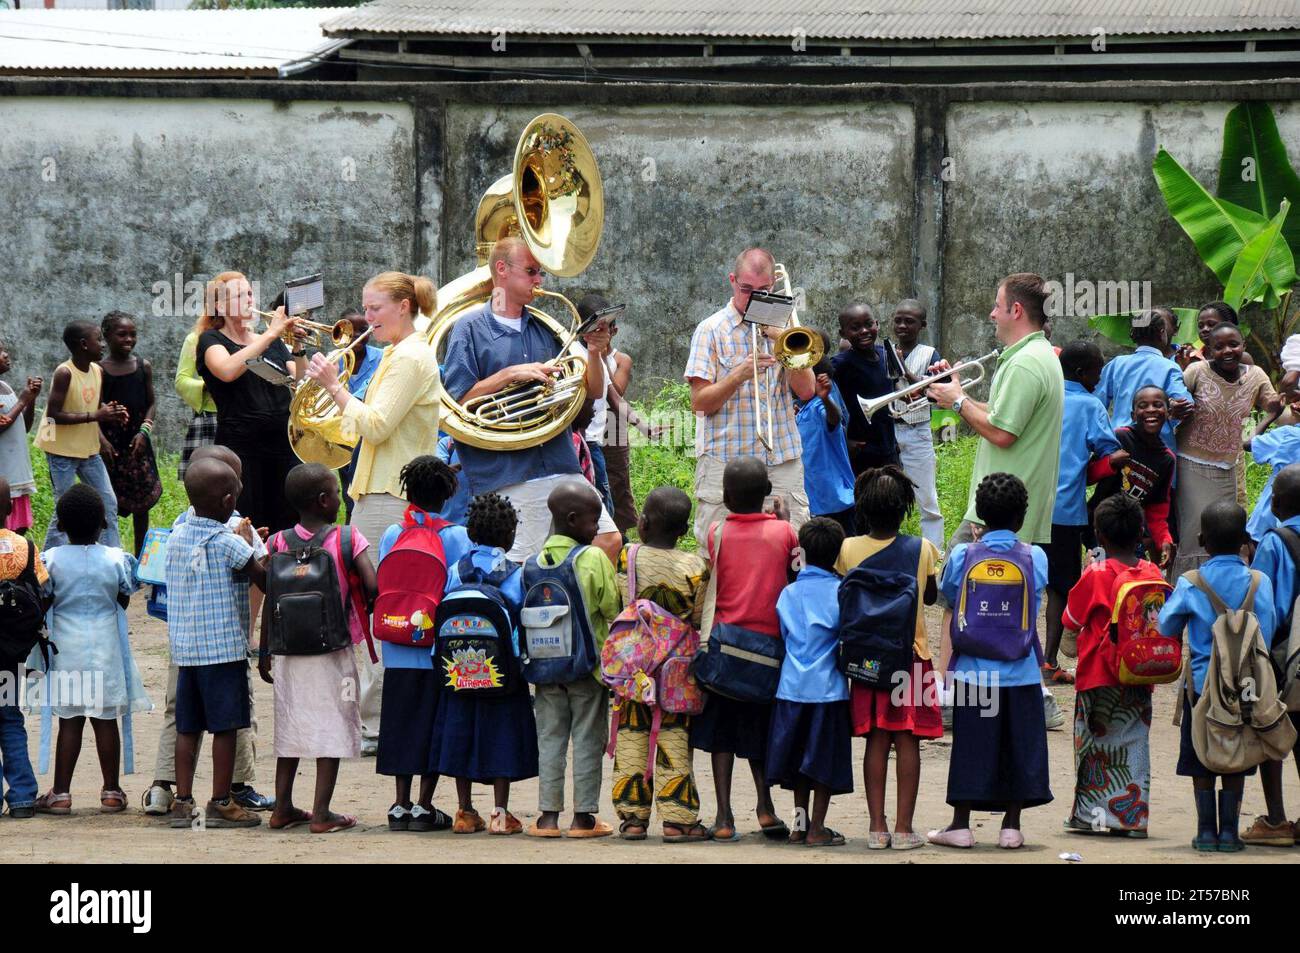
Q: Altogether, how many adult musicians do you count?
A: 5